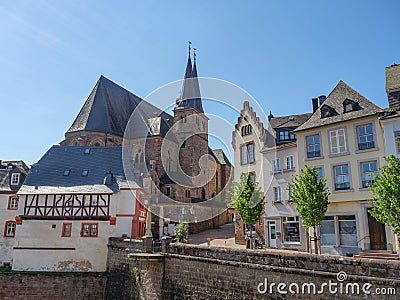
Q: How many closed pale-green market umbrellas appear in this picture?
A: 2